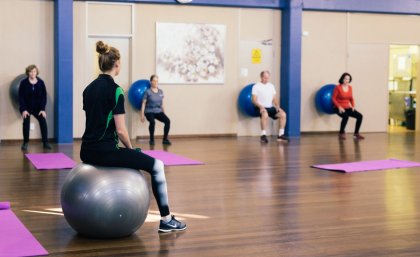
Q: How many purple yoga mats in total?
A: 4